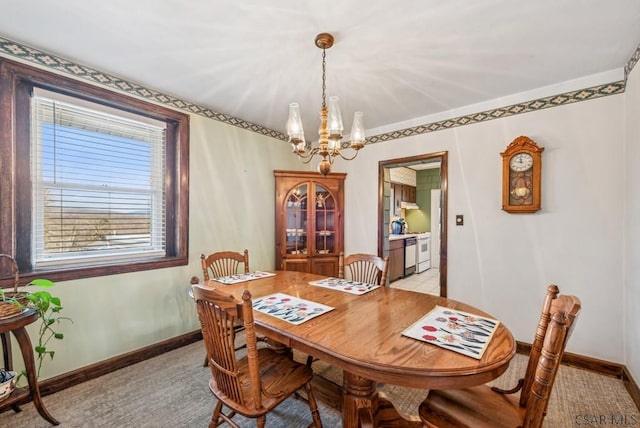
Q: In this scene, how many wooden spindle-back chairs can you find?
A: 4